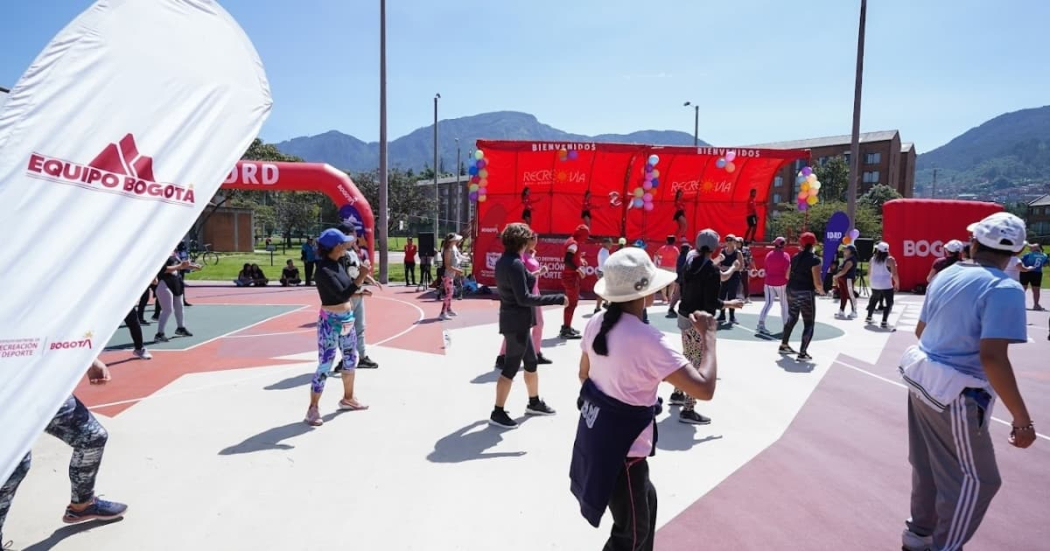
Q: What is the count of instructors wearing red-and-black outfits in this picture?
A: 4